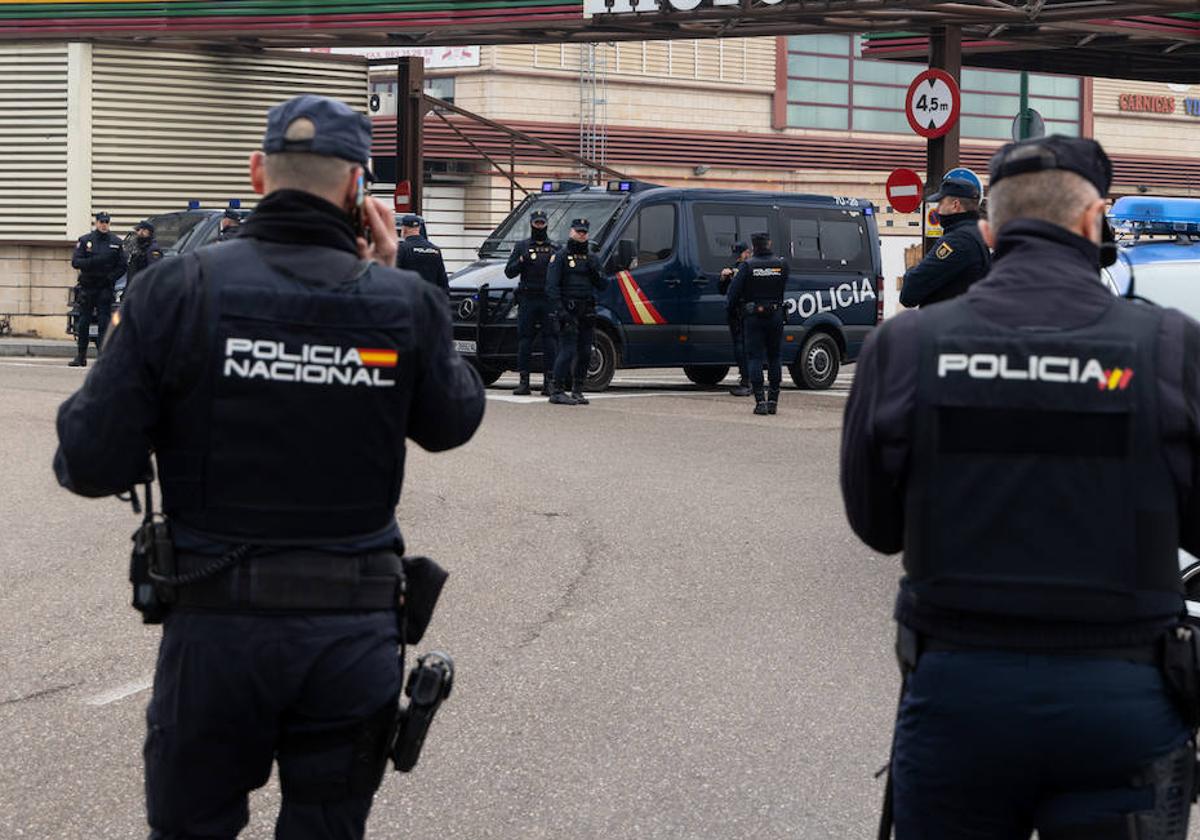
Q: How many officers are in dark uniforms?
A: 11